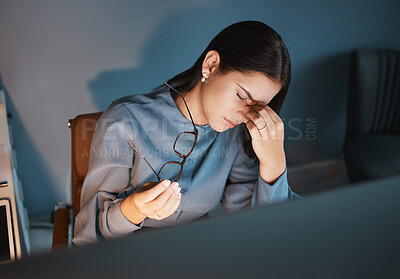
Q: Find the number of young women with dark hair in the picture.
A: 1